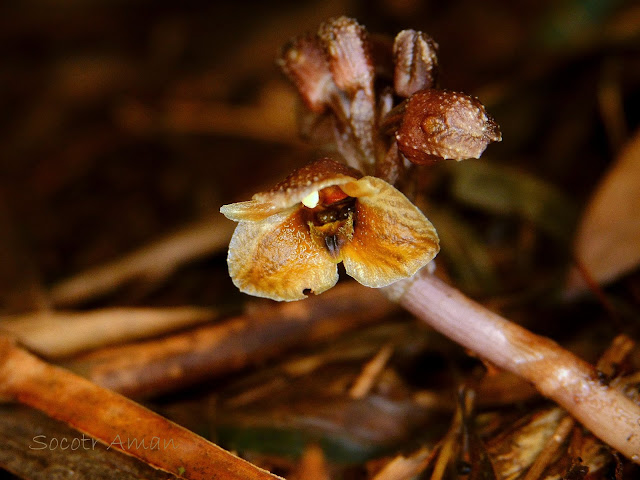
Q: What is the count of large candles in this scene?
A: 0